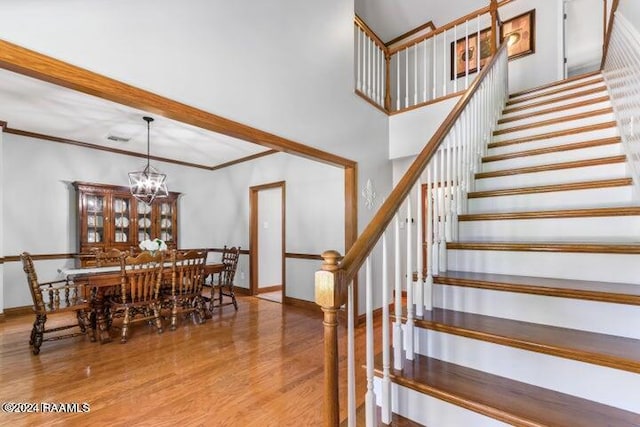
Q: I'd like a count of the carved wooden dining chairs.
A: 6